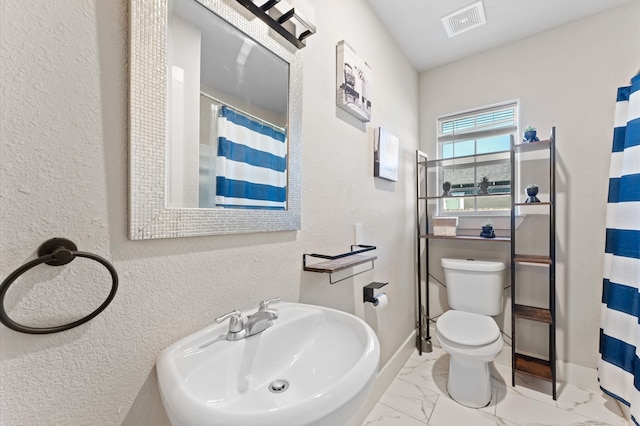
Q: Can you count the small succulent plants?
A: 5